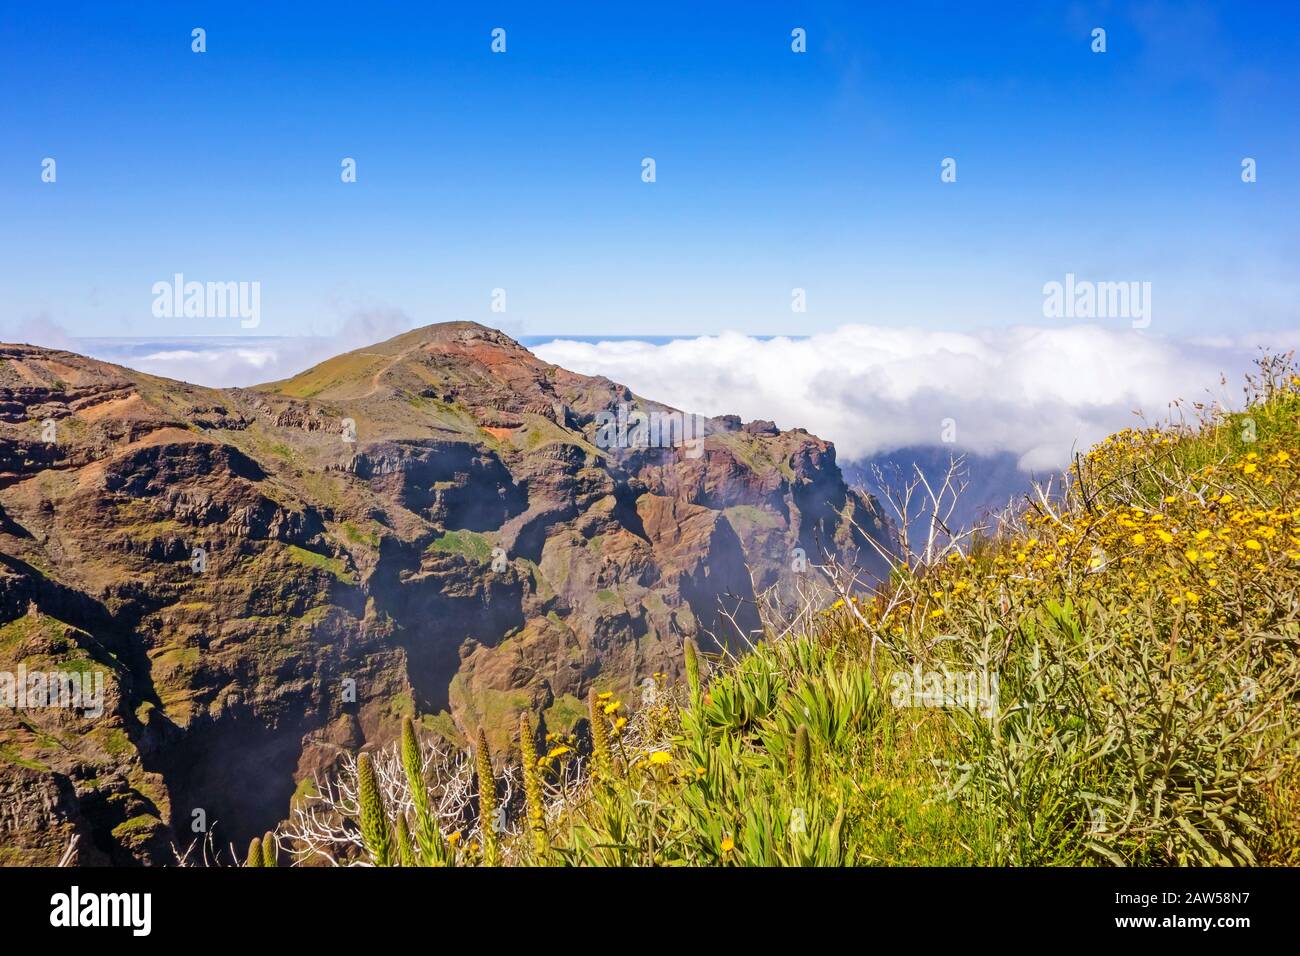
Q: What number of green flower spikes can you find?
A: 10